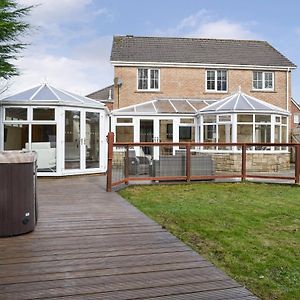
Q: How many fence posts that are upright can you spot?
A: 5